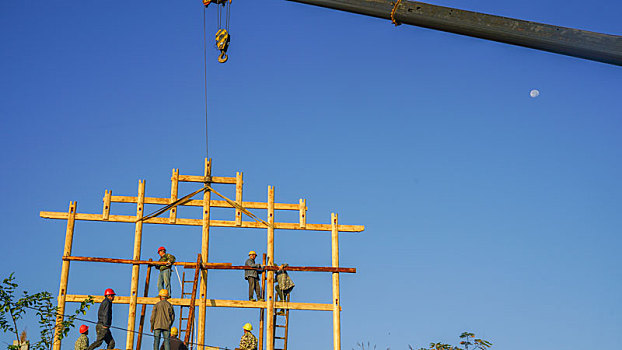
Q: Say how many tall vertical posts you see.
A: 5